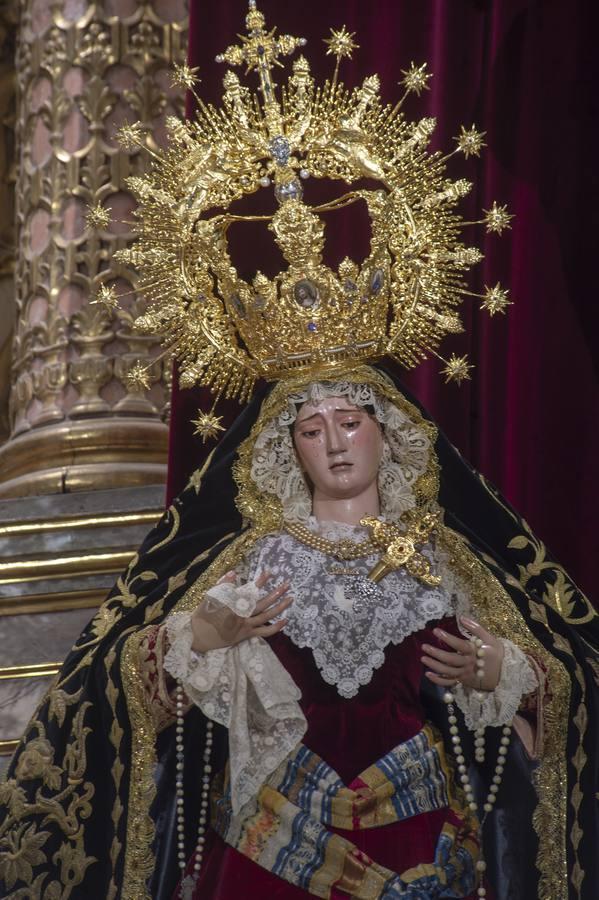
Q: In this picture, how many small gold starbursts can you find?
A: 12